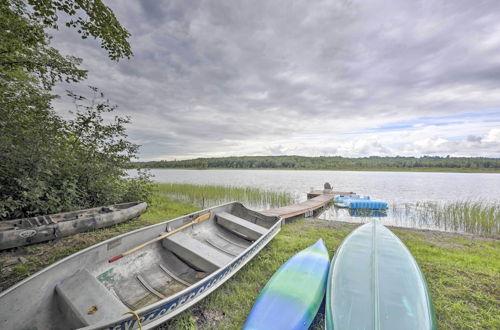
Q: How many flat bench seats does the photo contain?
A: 3